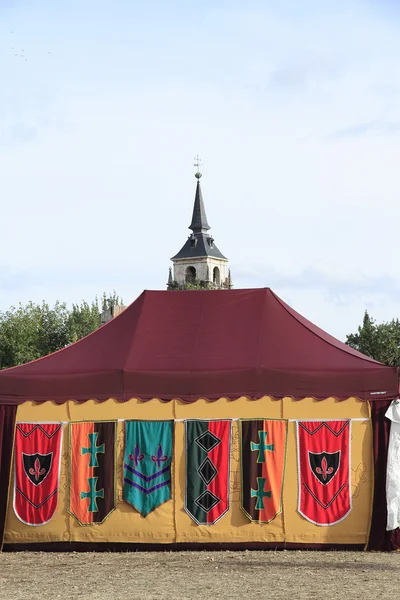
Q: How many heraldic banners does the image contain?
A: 6